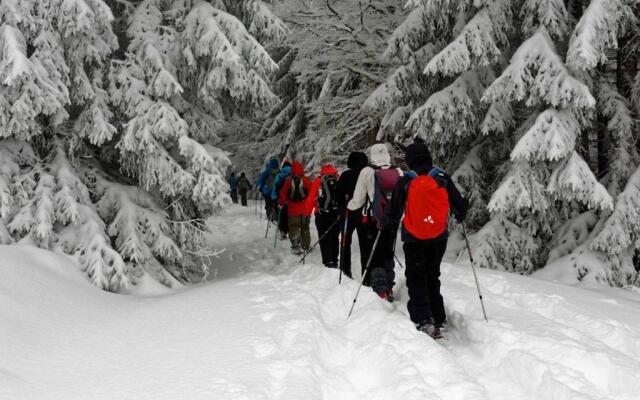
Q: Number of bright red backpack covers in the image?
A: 1